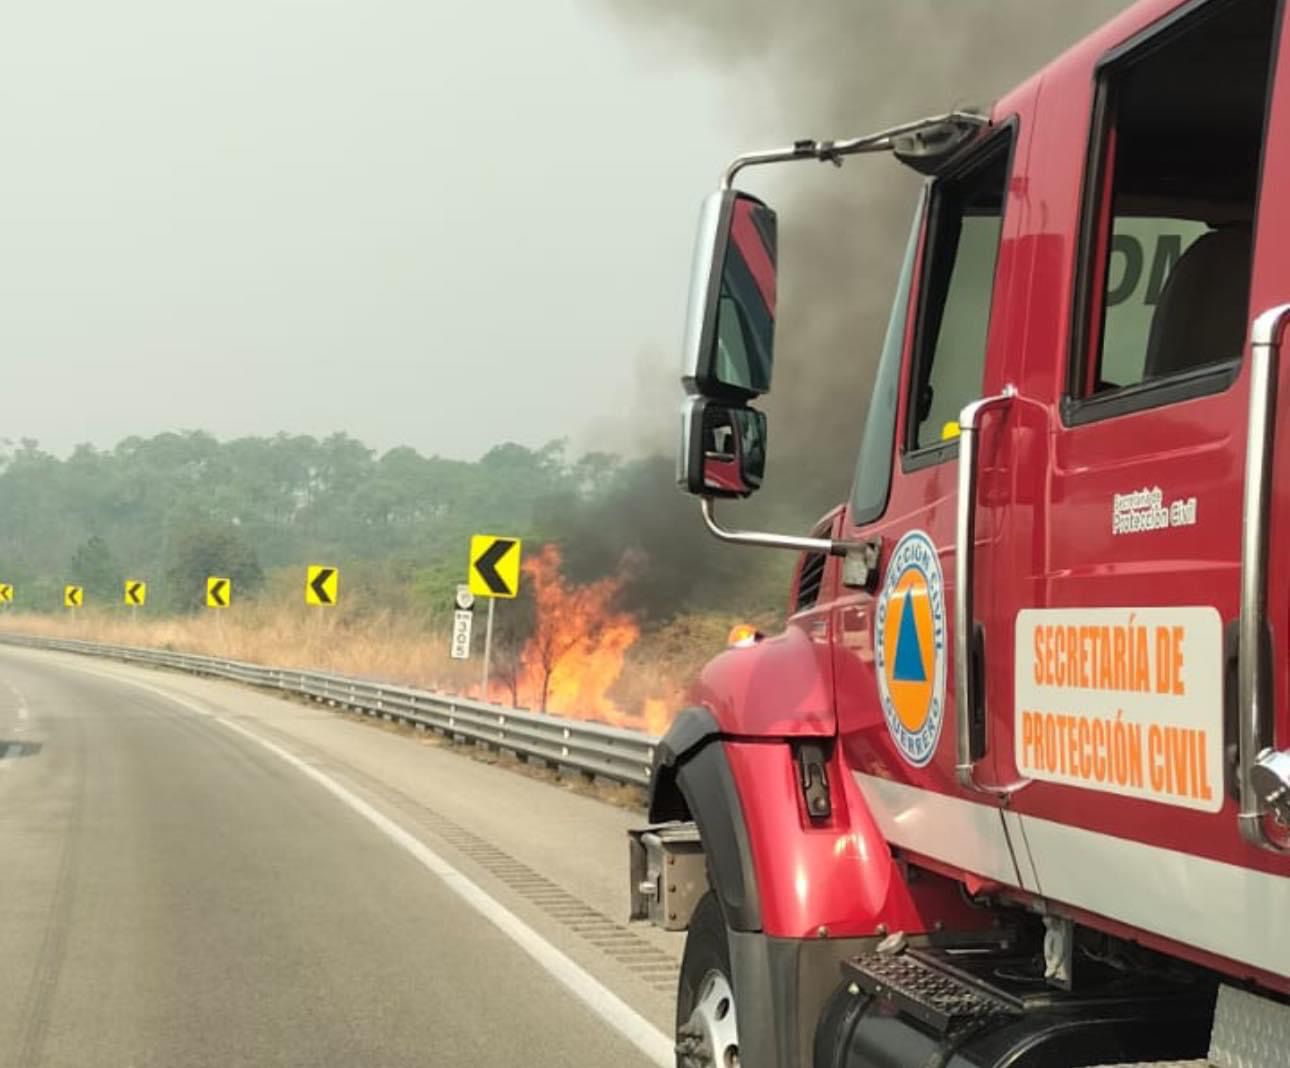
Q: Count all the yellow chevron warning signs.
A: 6